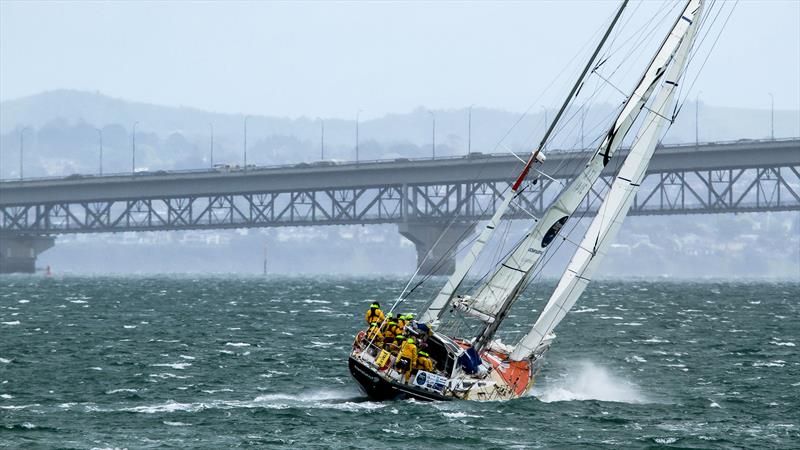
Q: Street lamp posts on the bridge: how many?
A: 13